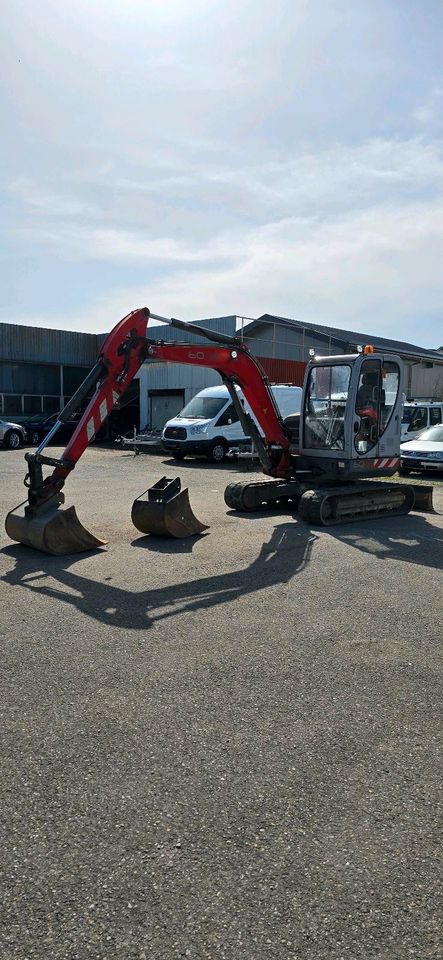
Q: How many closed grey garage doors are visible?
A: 1